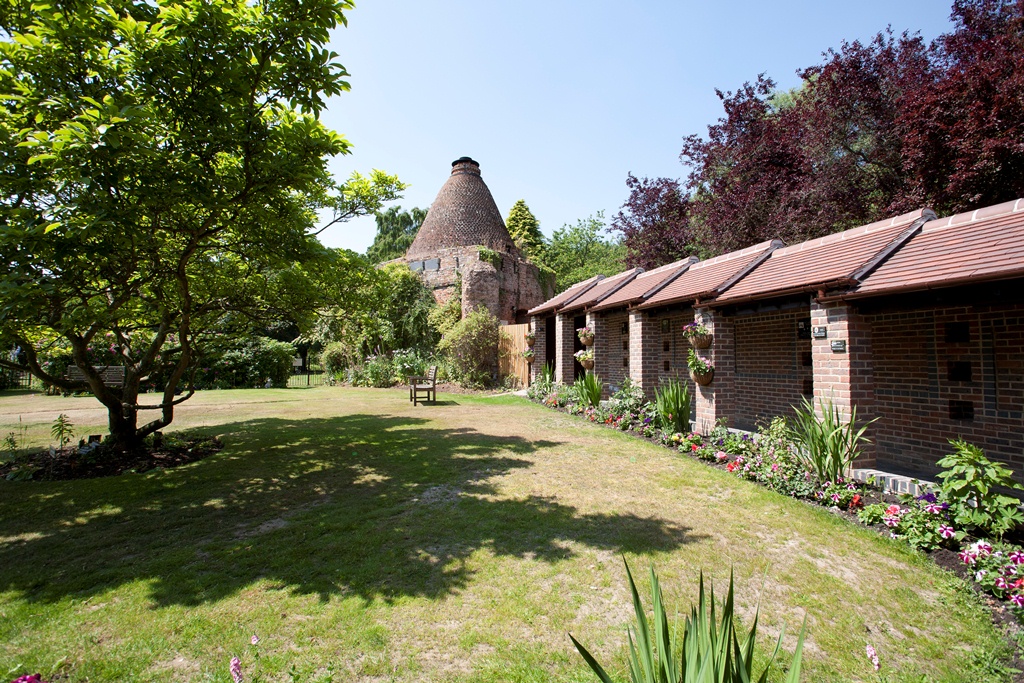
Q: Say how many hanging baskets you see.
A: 6